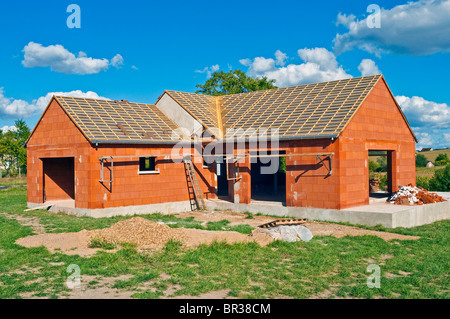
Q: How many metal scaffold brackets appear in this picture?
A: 3